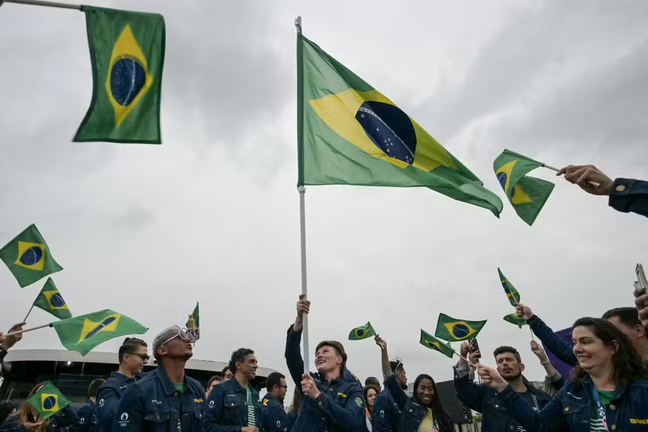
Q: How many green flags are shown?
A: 13